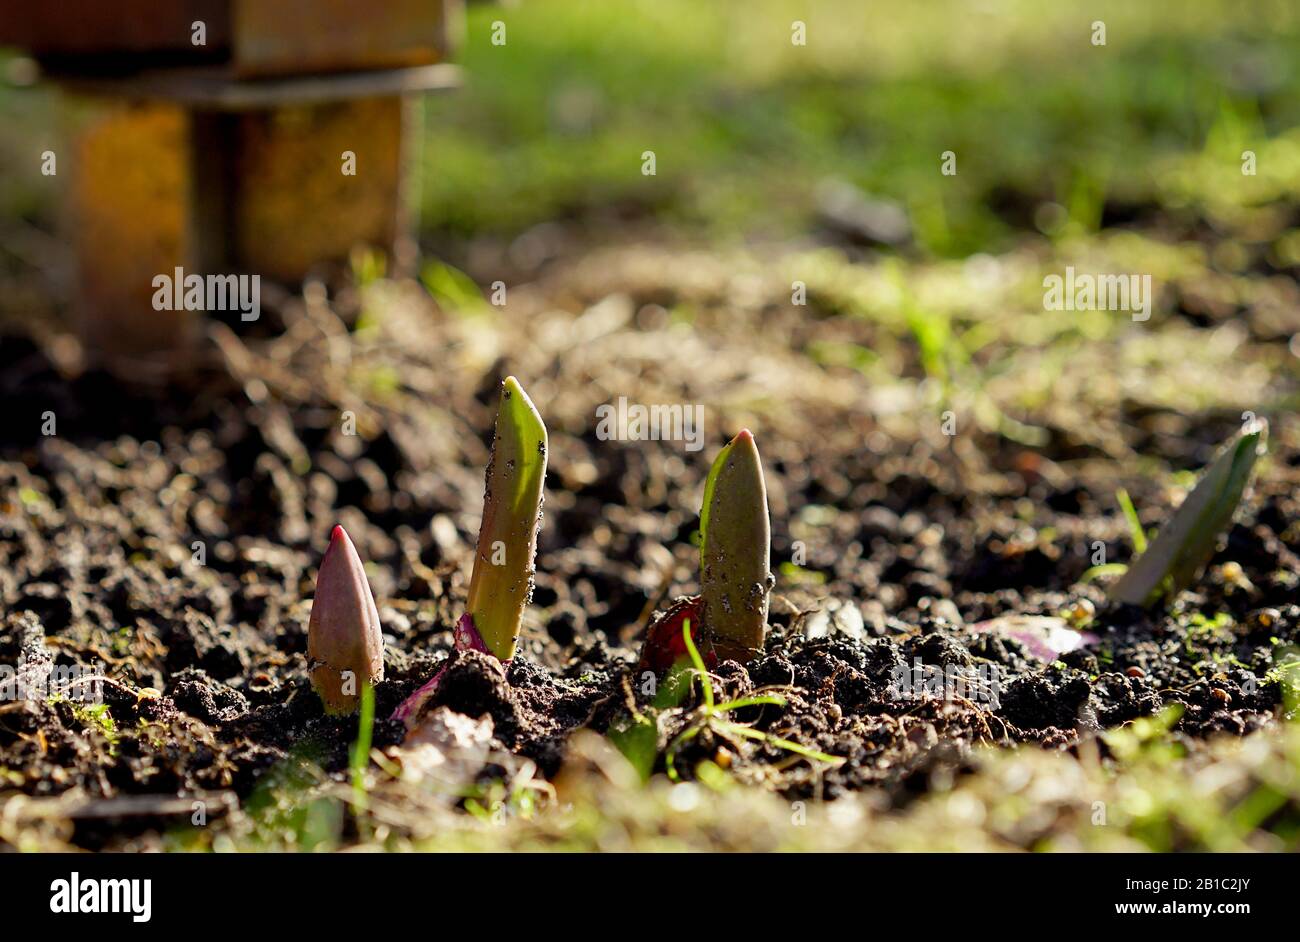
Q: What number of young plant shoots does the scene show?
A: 4